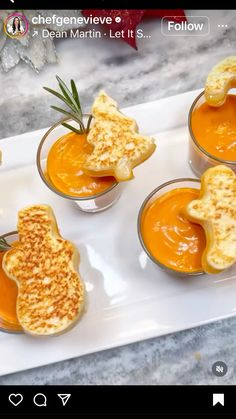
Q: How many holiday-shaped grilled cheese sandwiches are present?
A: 4